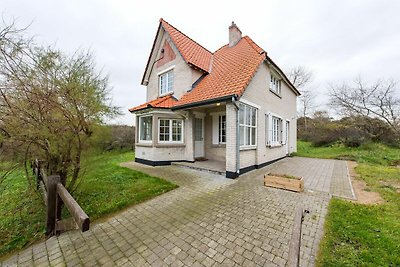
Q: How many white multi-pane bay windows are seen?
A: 1